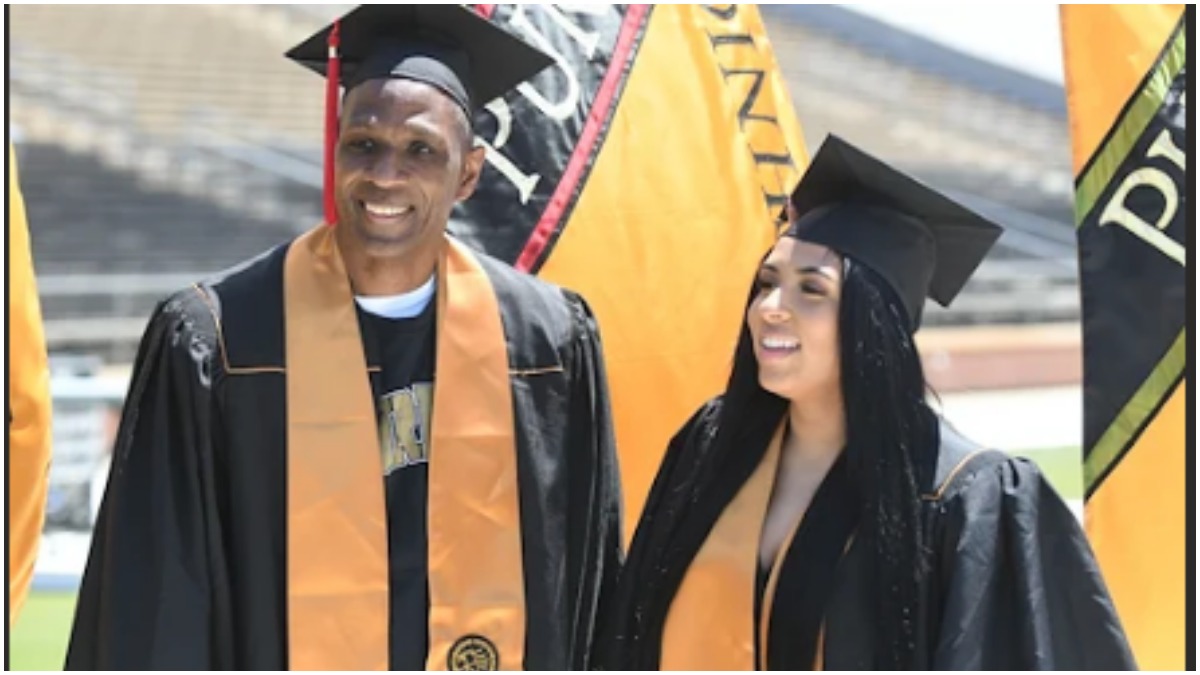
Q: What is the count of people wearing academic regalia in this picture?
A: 2